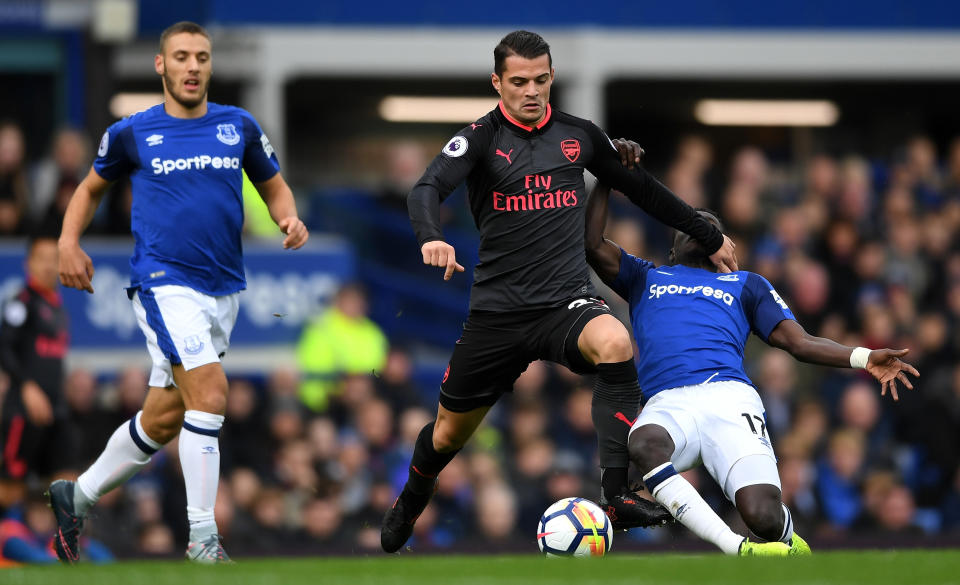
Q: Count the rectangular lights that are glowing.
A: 3